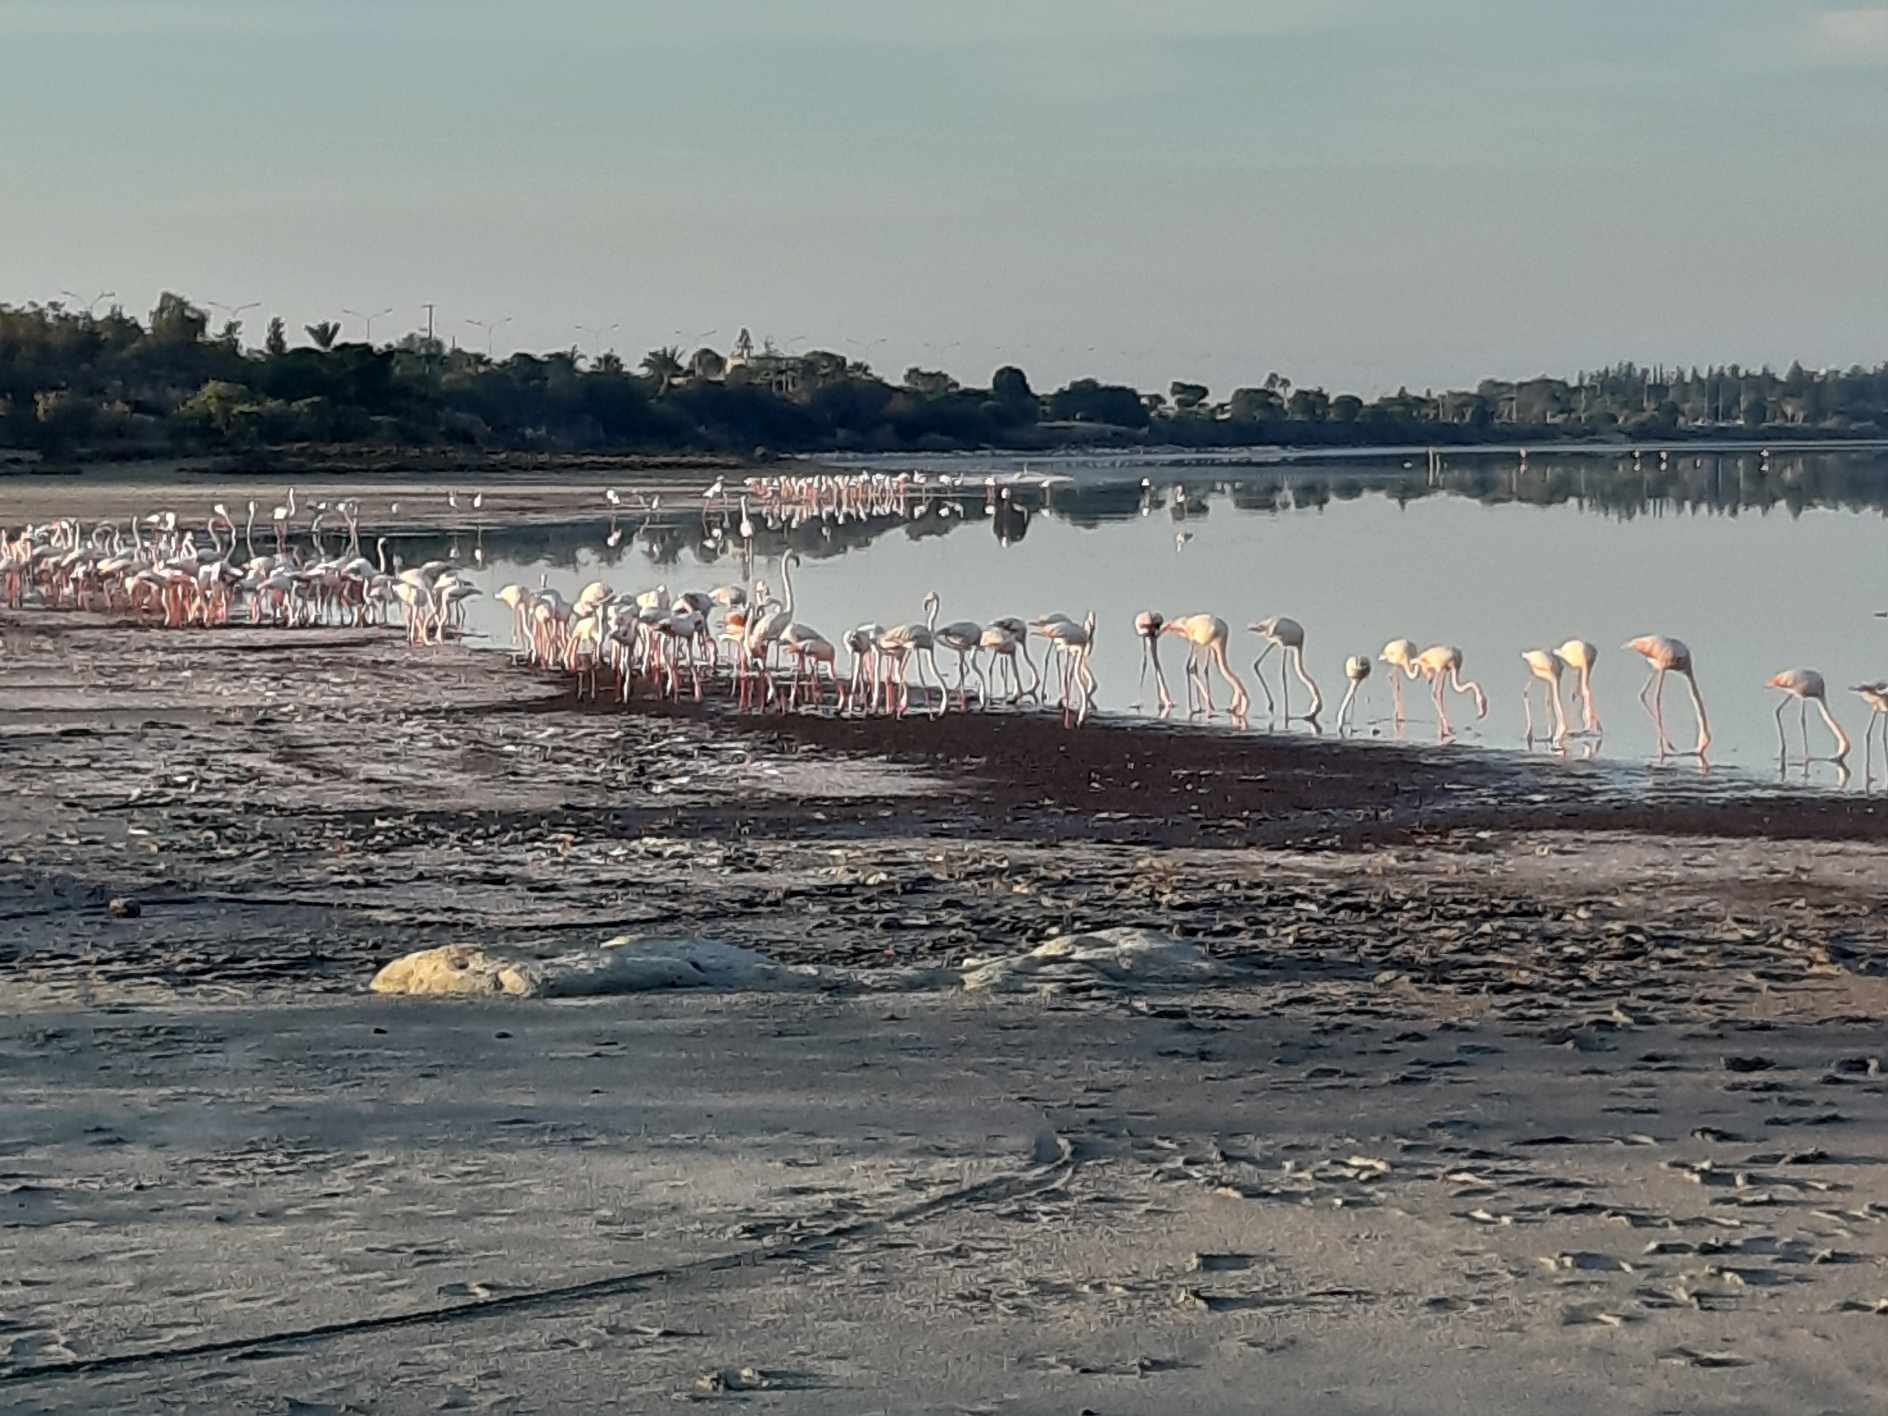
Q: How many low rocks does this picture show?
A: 2